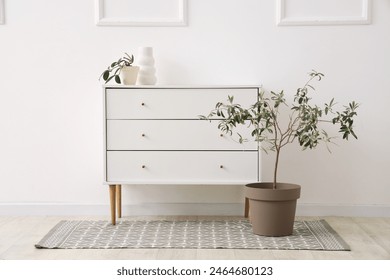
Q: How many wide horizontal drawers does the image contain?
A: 3